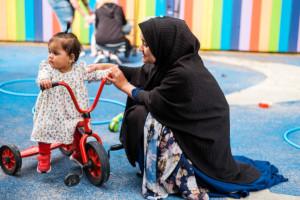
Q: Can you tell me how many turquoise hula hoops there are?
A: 3